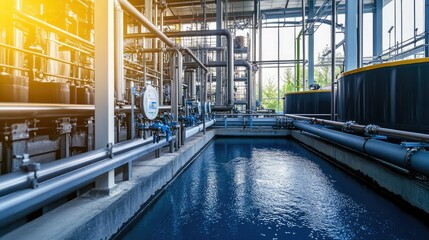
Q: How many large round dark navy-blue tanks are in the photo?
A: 2